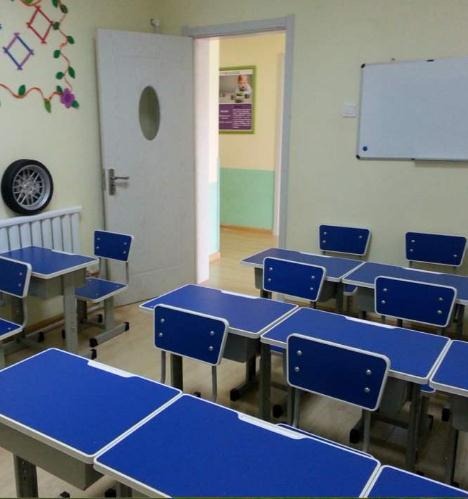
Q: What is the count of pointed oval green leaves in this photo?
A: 11